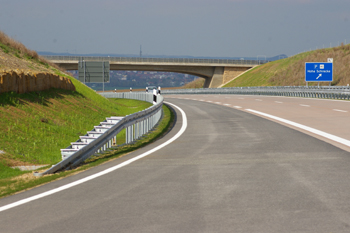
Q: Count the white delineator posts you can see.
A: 5